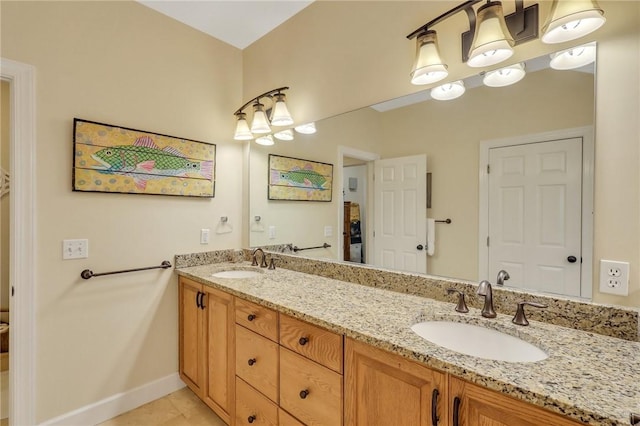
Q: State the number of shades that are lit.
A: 6